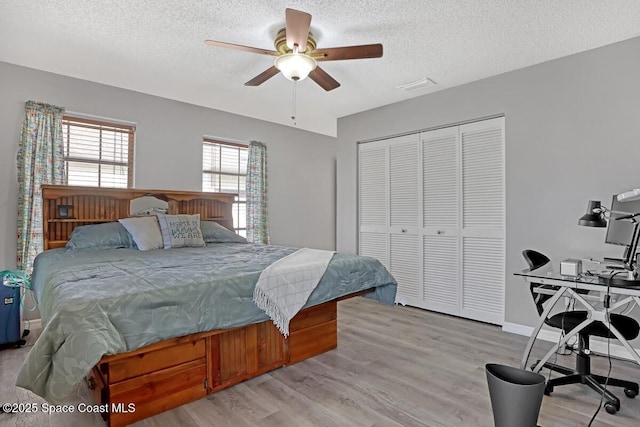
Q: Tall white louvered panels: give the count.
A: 4